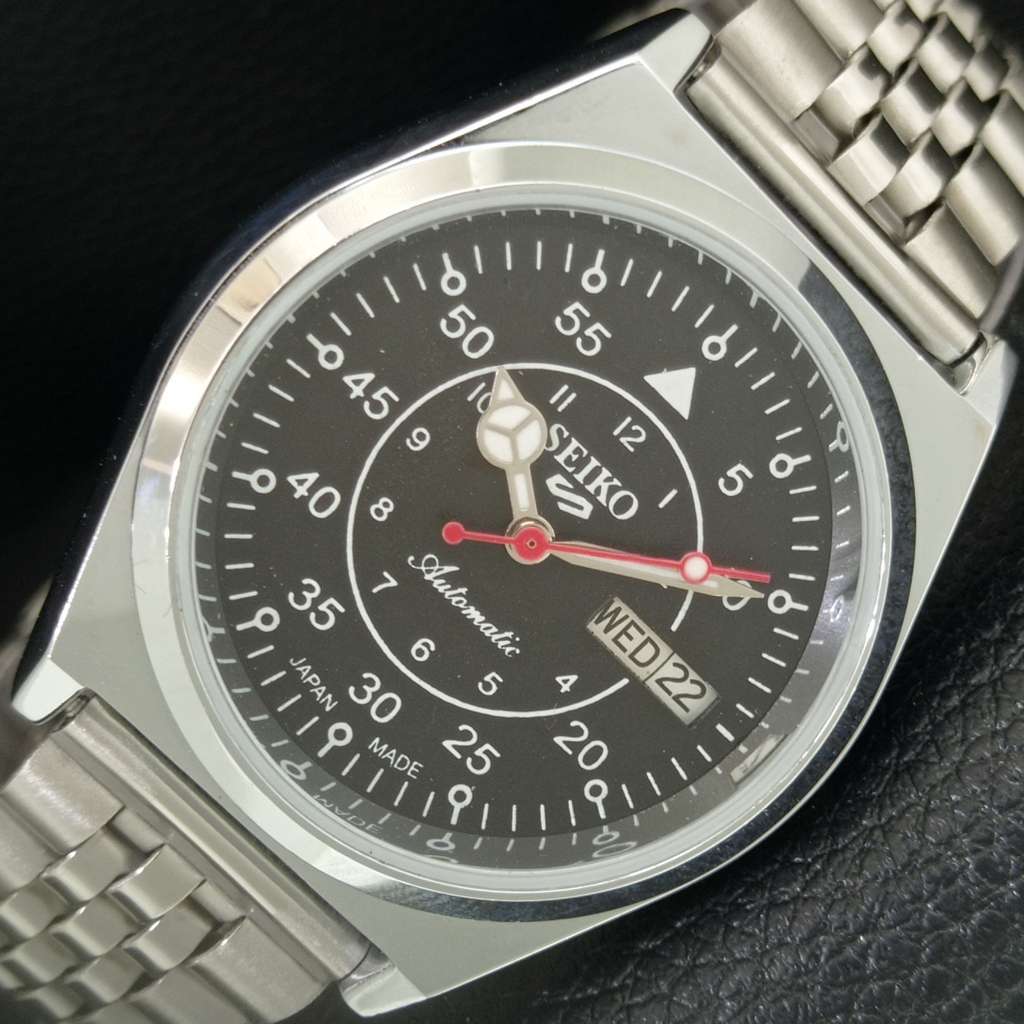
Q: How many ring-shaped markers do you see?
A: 11